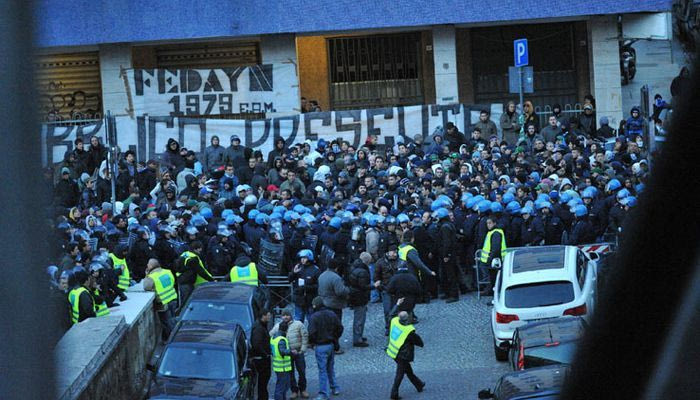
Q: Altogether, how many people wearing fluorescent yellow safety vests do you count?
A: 10